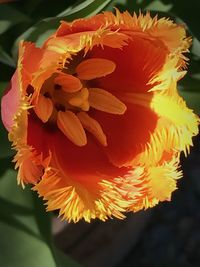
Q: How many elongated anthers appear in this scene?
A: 6